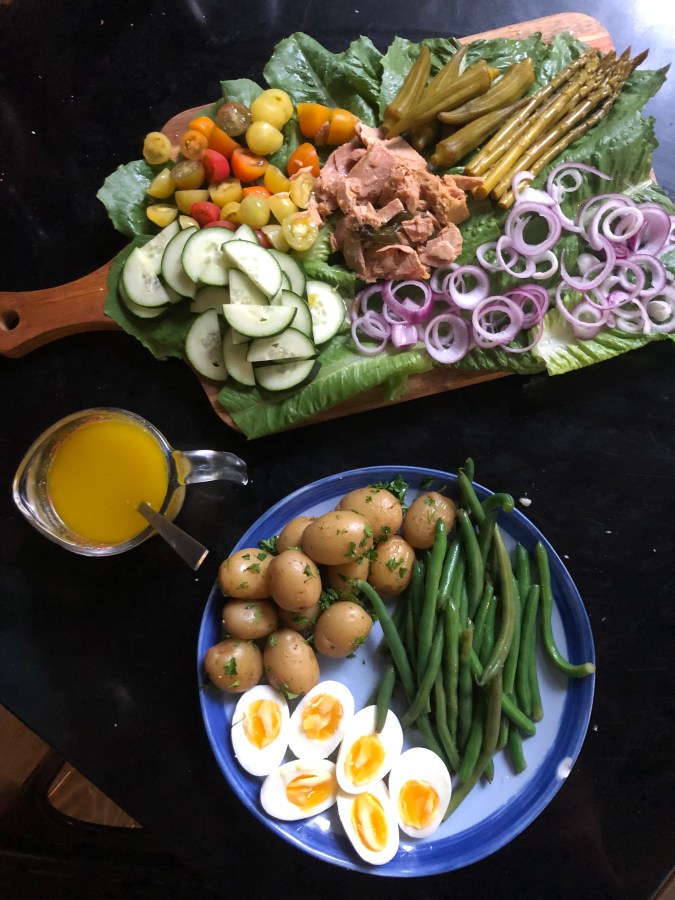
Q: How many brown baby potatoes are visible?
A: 13